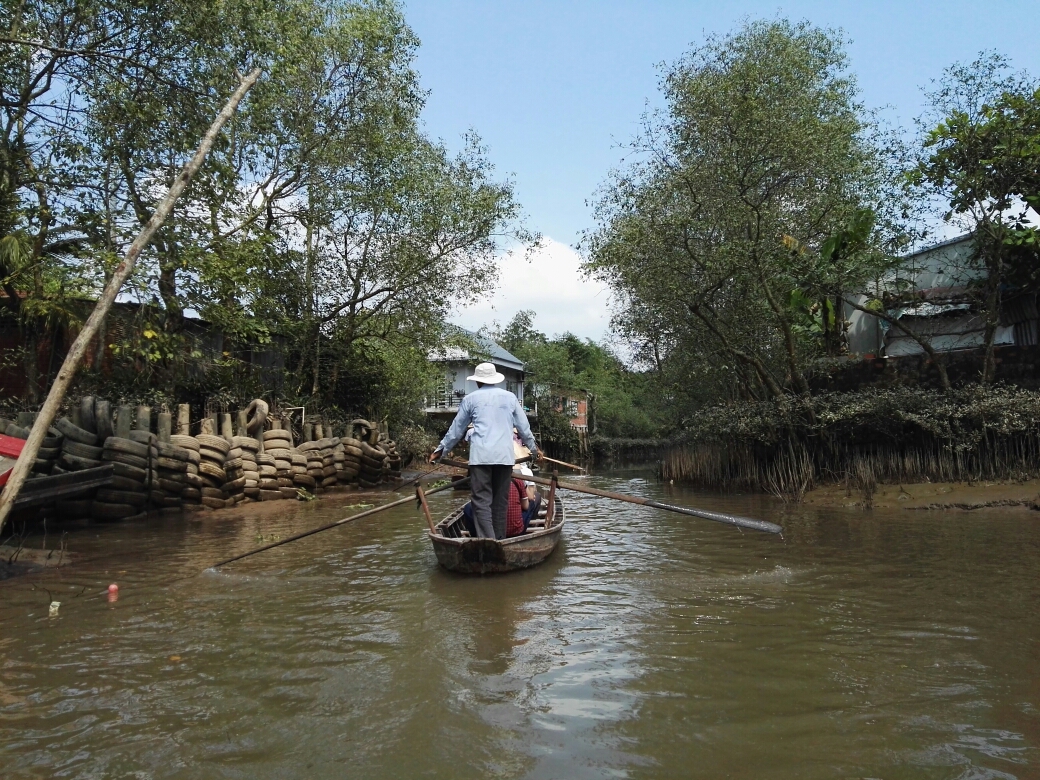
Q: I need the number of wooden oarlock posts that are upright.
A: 2